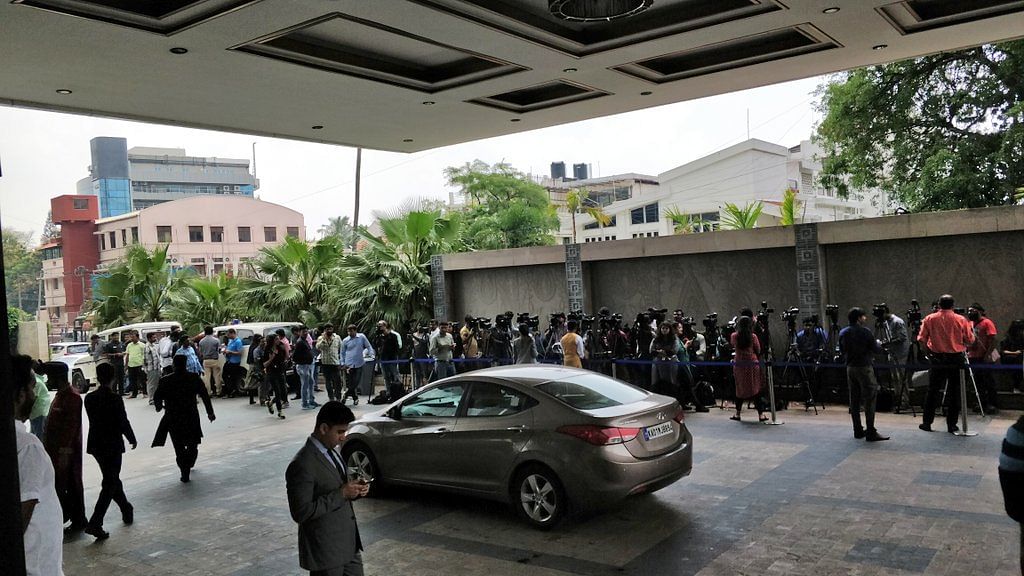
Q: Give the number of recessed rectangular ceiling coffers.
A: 6